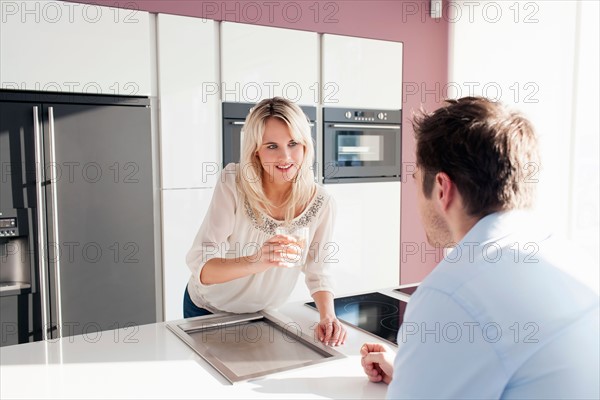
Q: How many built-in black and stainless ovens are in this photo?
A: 2